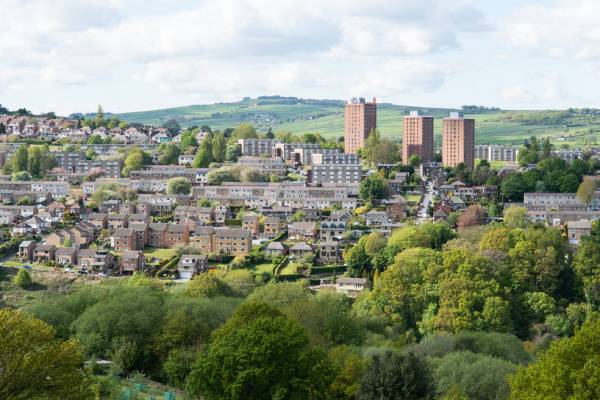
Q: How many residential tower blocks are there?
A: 3